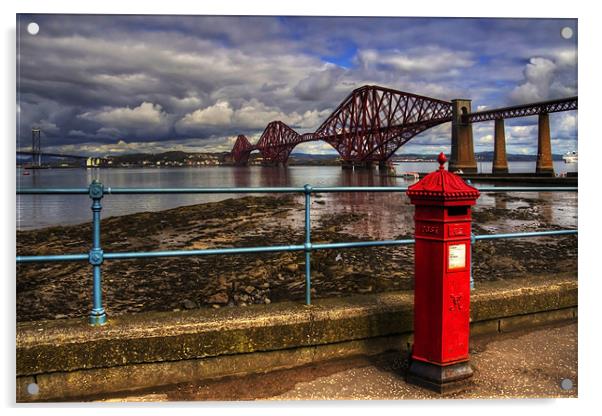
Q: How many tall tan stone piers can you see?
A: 3